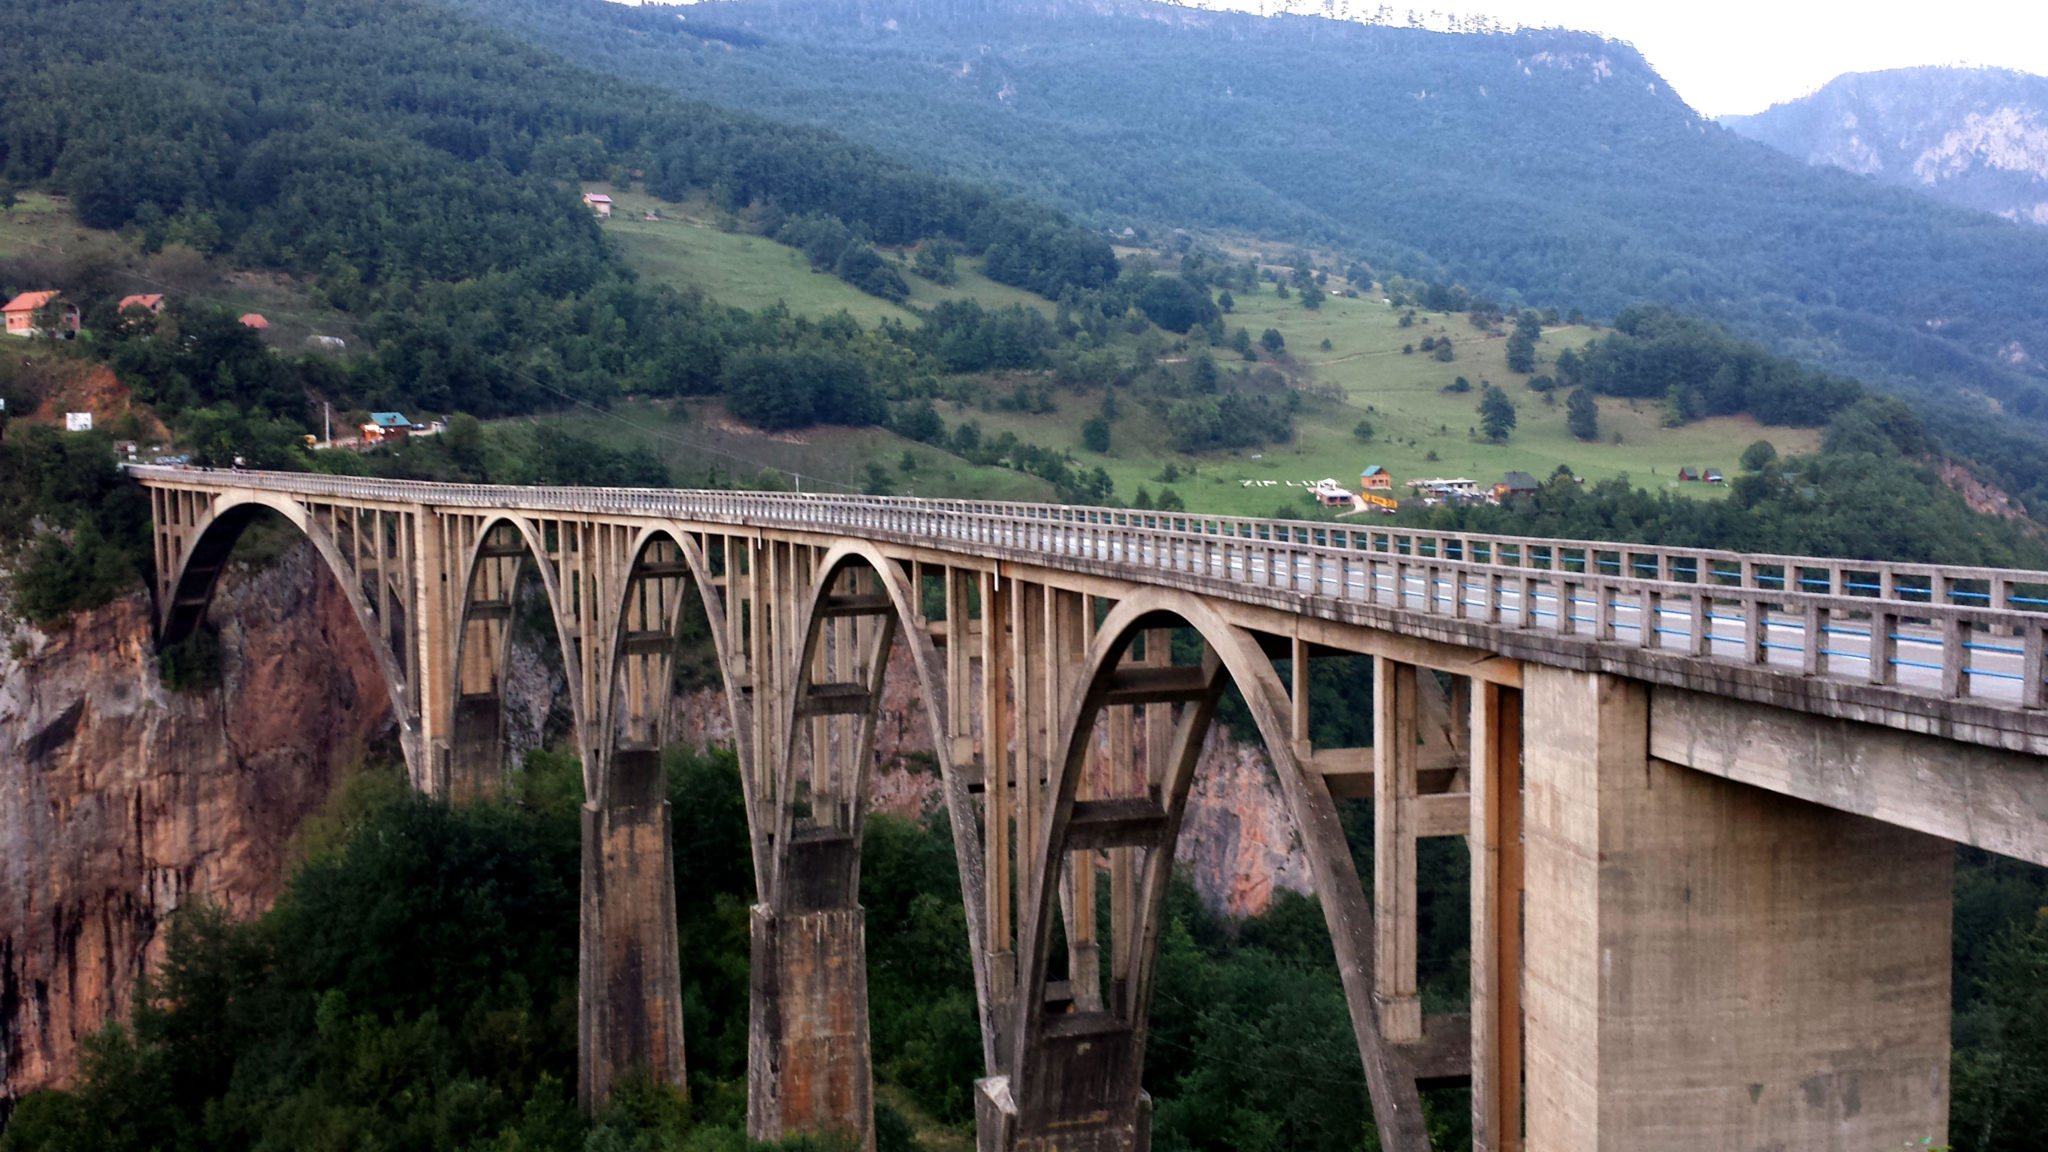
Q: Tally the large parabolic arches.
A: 5